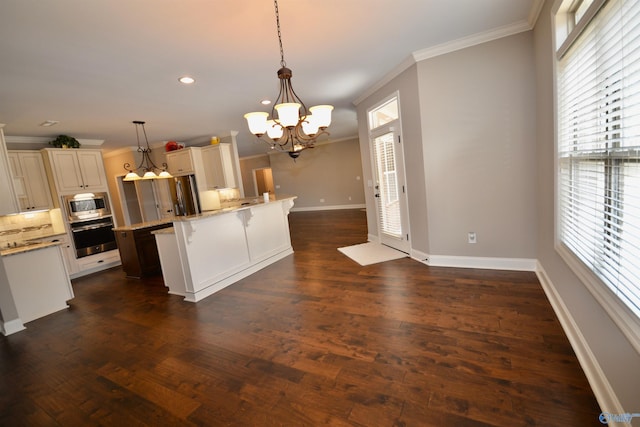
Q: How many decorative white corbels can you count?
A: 3